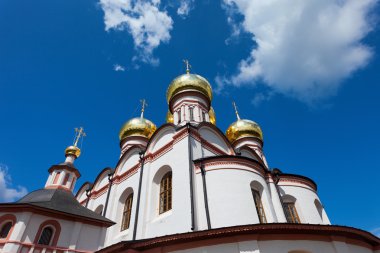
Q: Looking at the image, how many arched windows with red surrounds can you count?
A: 2